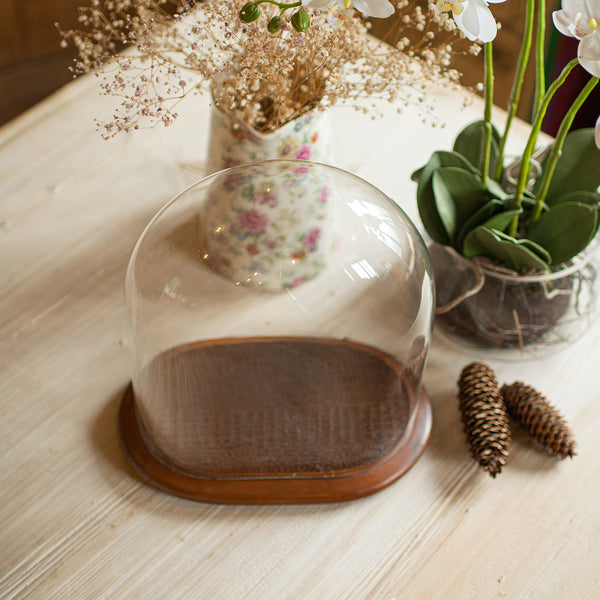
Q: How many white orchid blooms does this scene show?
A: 3